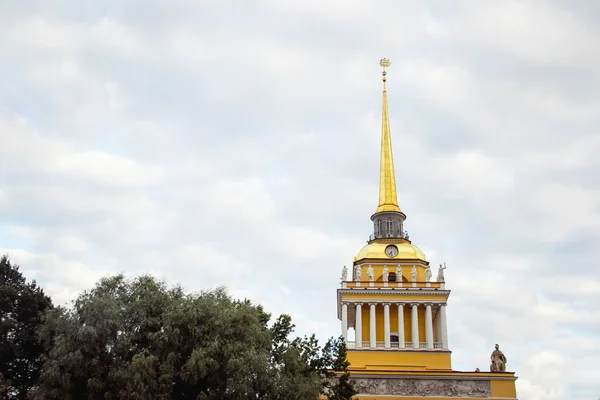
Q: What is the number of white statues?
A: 8